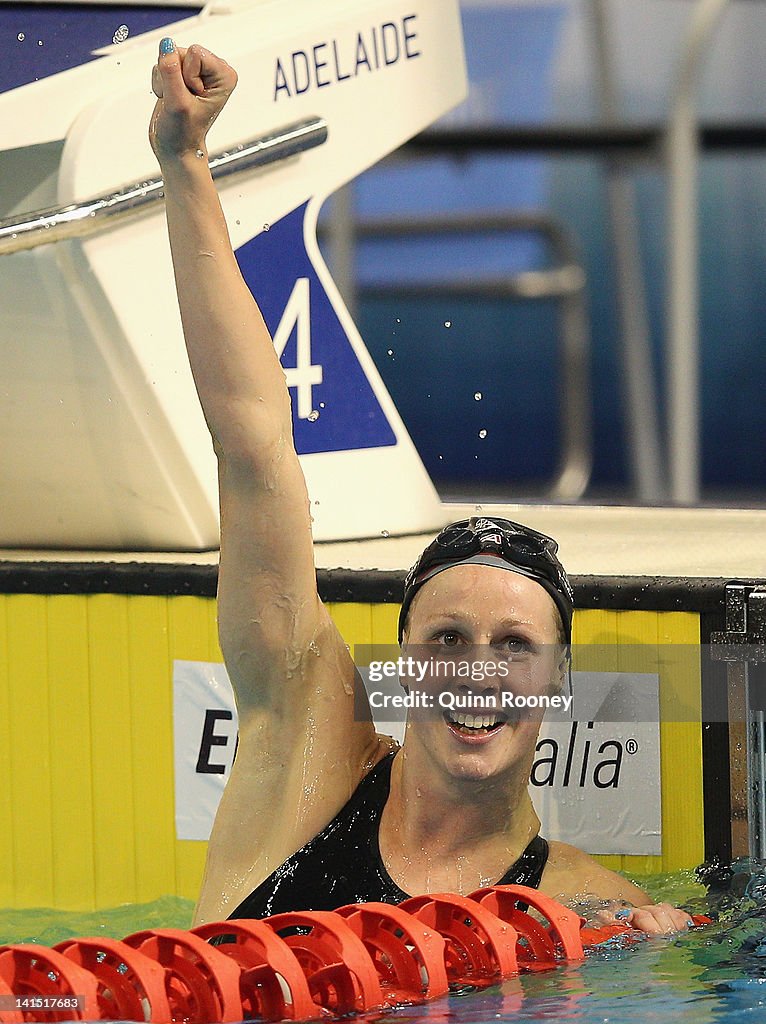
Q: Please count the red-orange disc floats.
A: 9